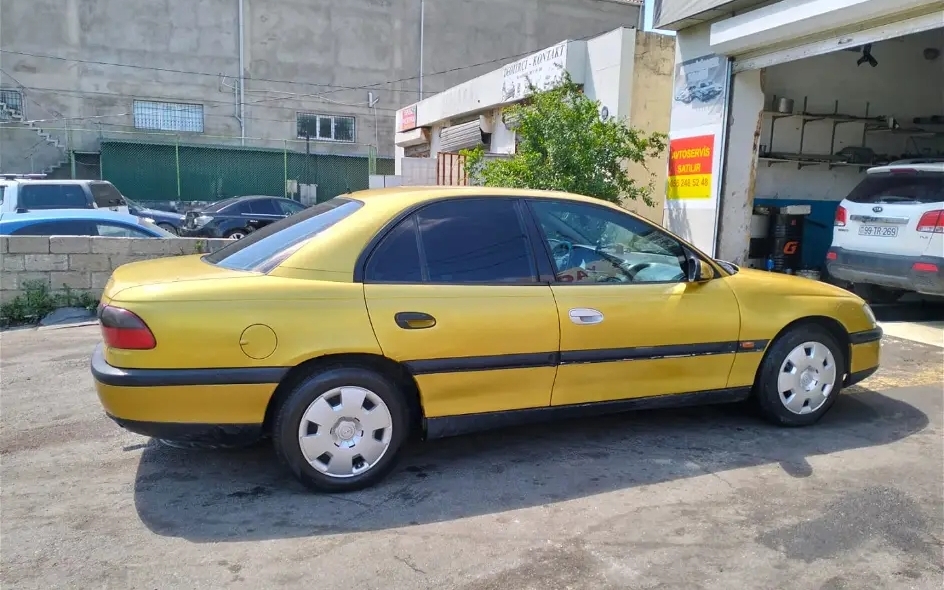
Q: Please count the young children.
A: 0